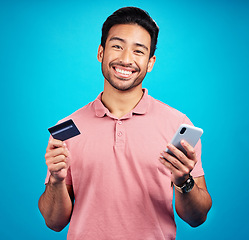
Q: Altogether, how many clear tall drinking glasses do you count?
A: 0